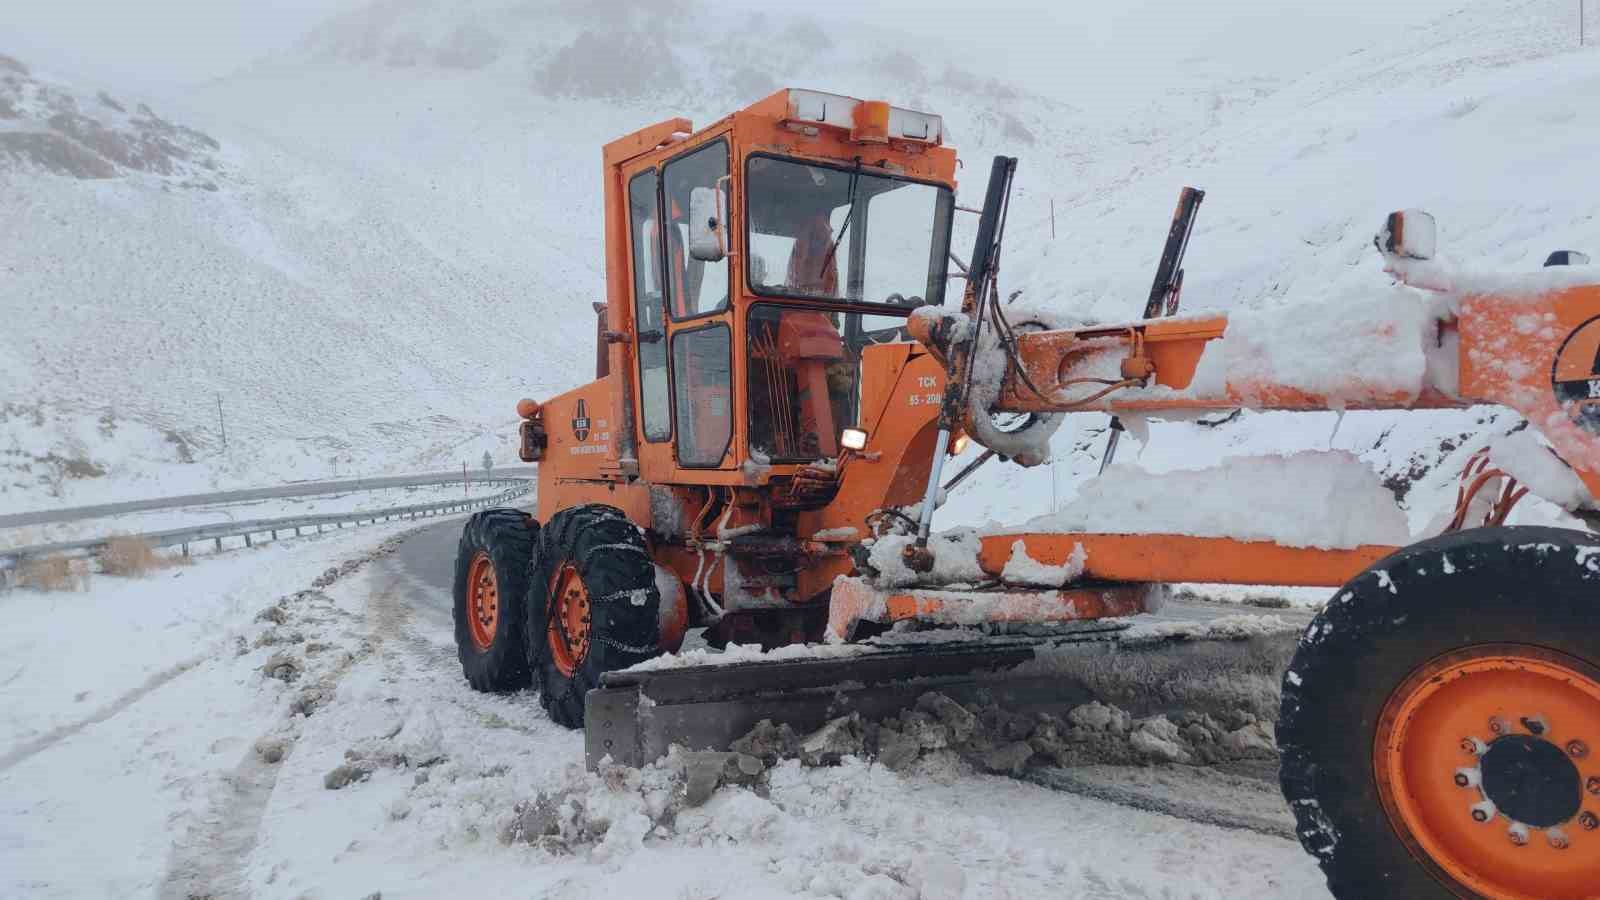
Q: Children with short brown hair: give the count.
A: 0